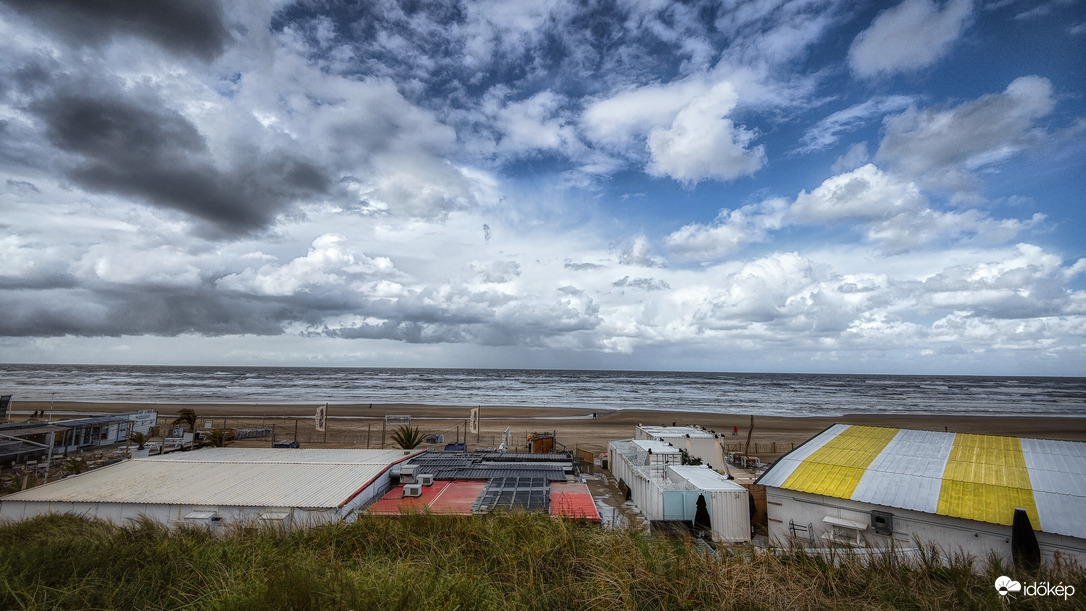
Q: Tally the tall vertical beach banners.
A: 2